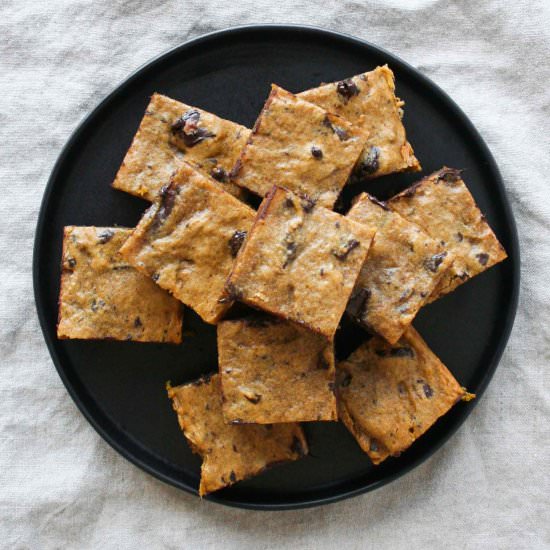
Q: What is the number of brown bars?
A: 11